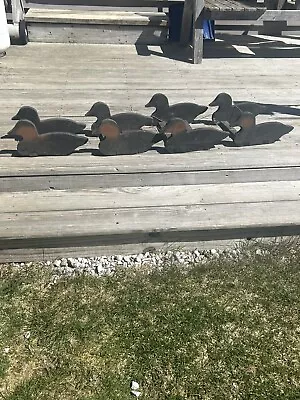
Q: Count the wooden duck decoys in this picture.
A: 8